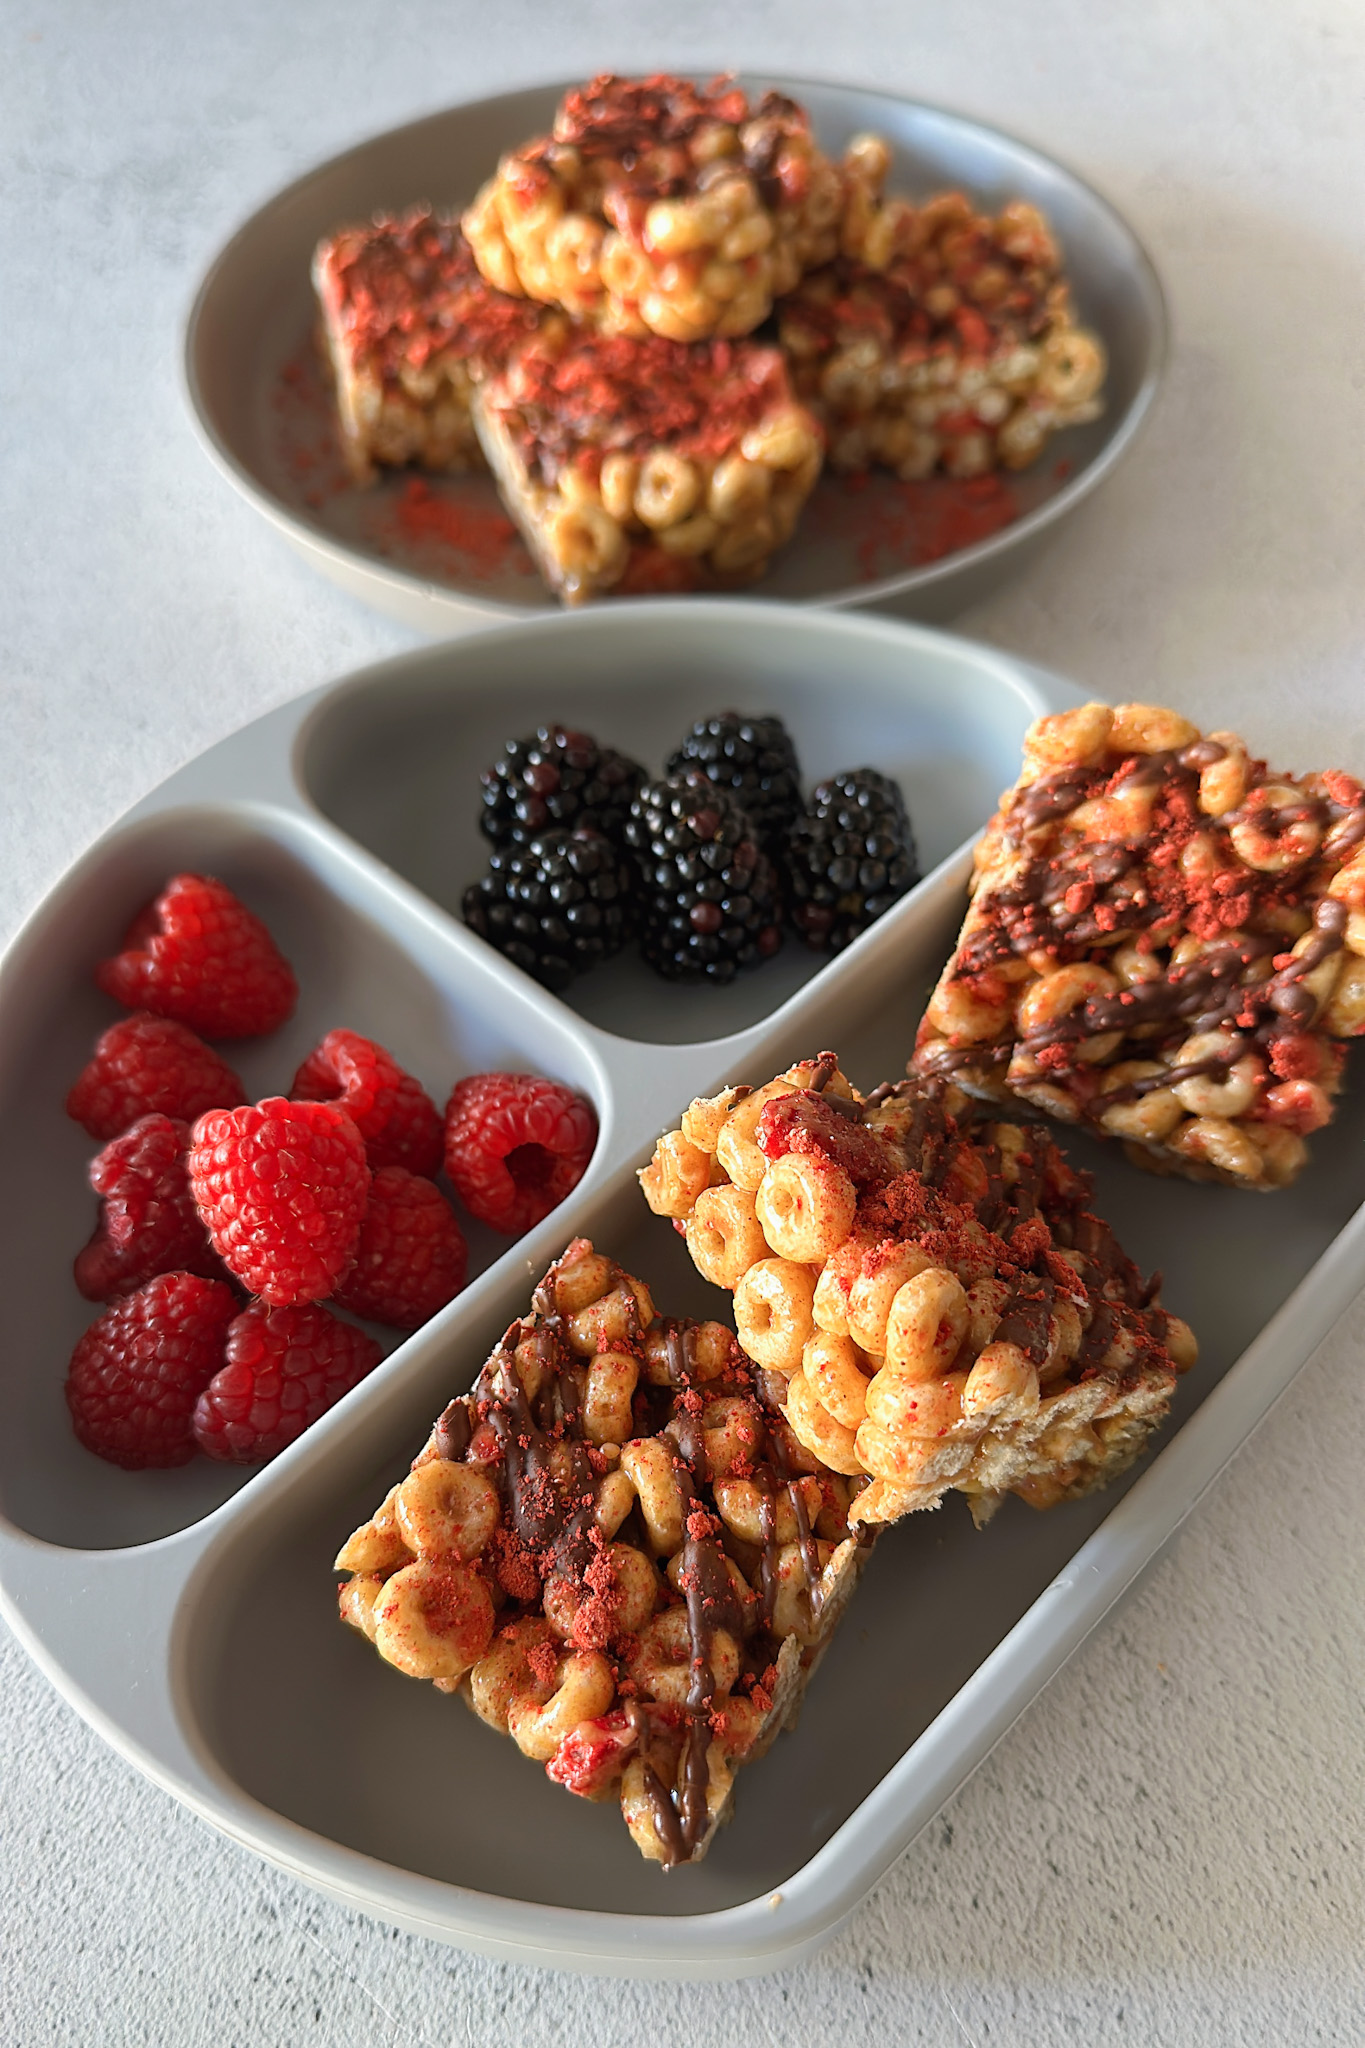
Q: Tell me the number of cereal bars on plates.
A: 7